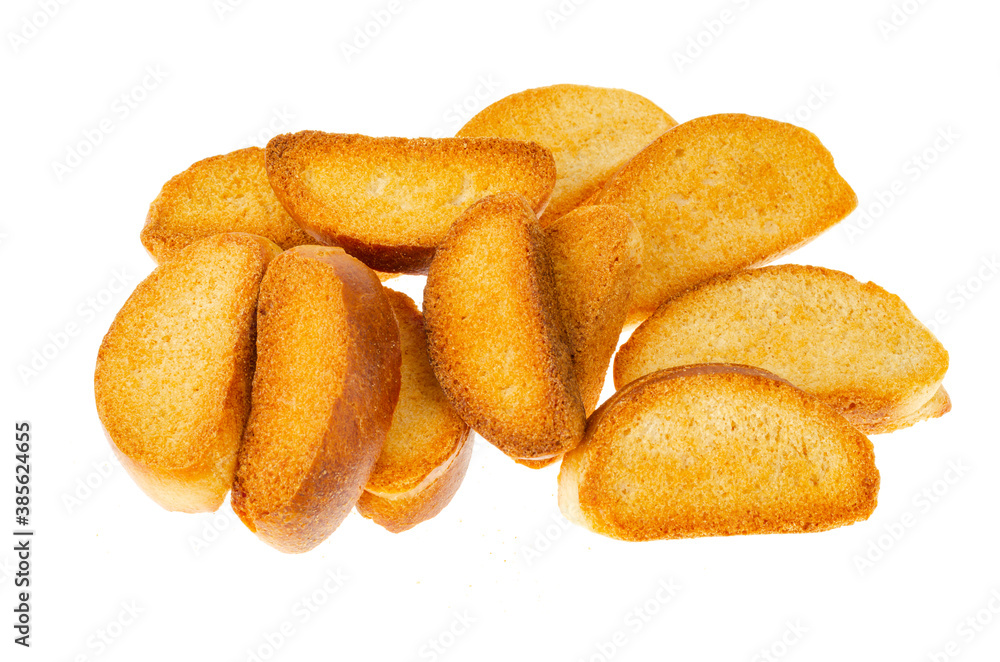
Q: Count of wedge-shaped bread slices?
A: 11